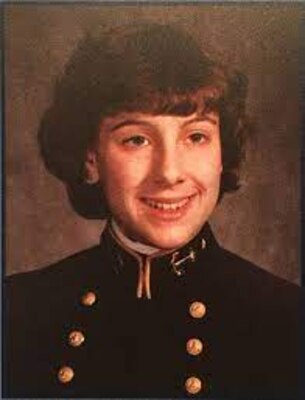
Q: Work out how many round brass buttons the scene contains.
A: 6